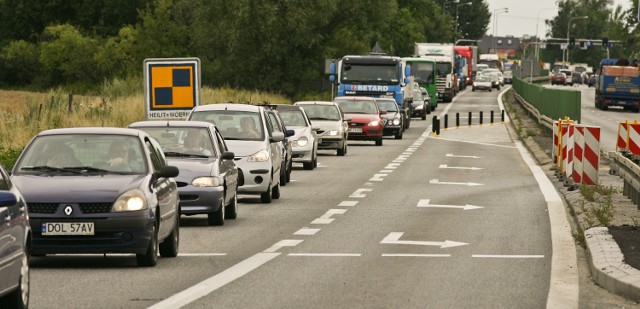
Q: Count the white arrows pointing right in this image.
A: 5